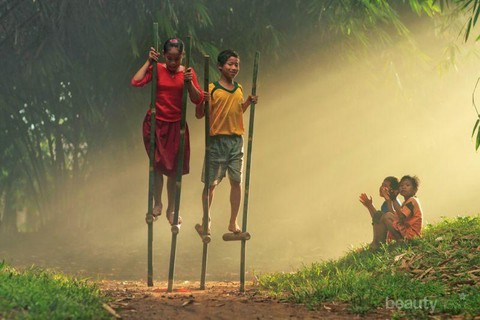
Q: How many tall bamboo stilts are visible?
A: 4